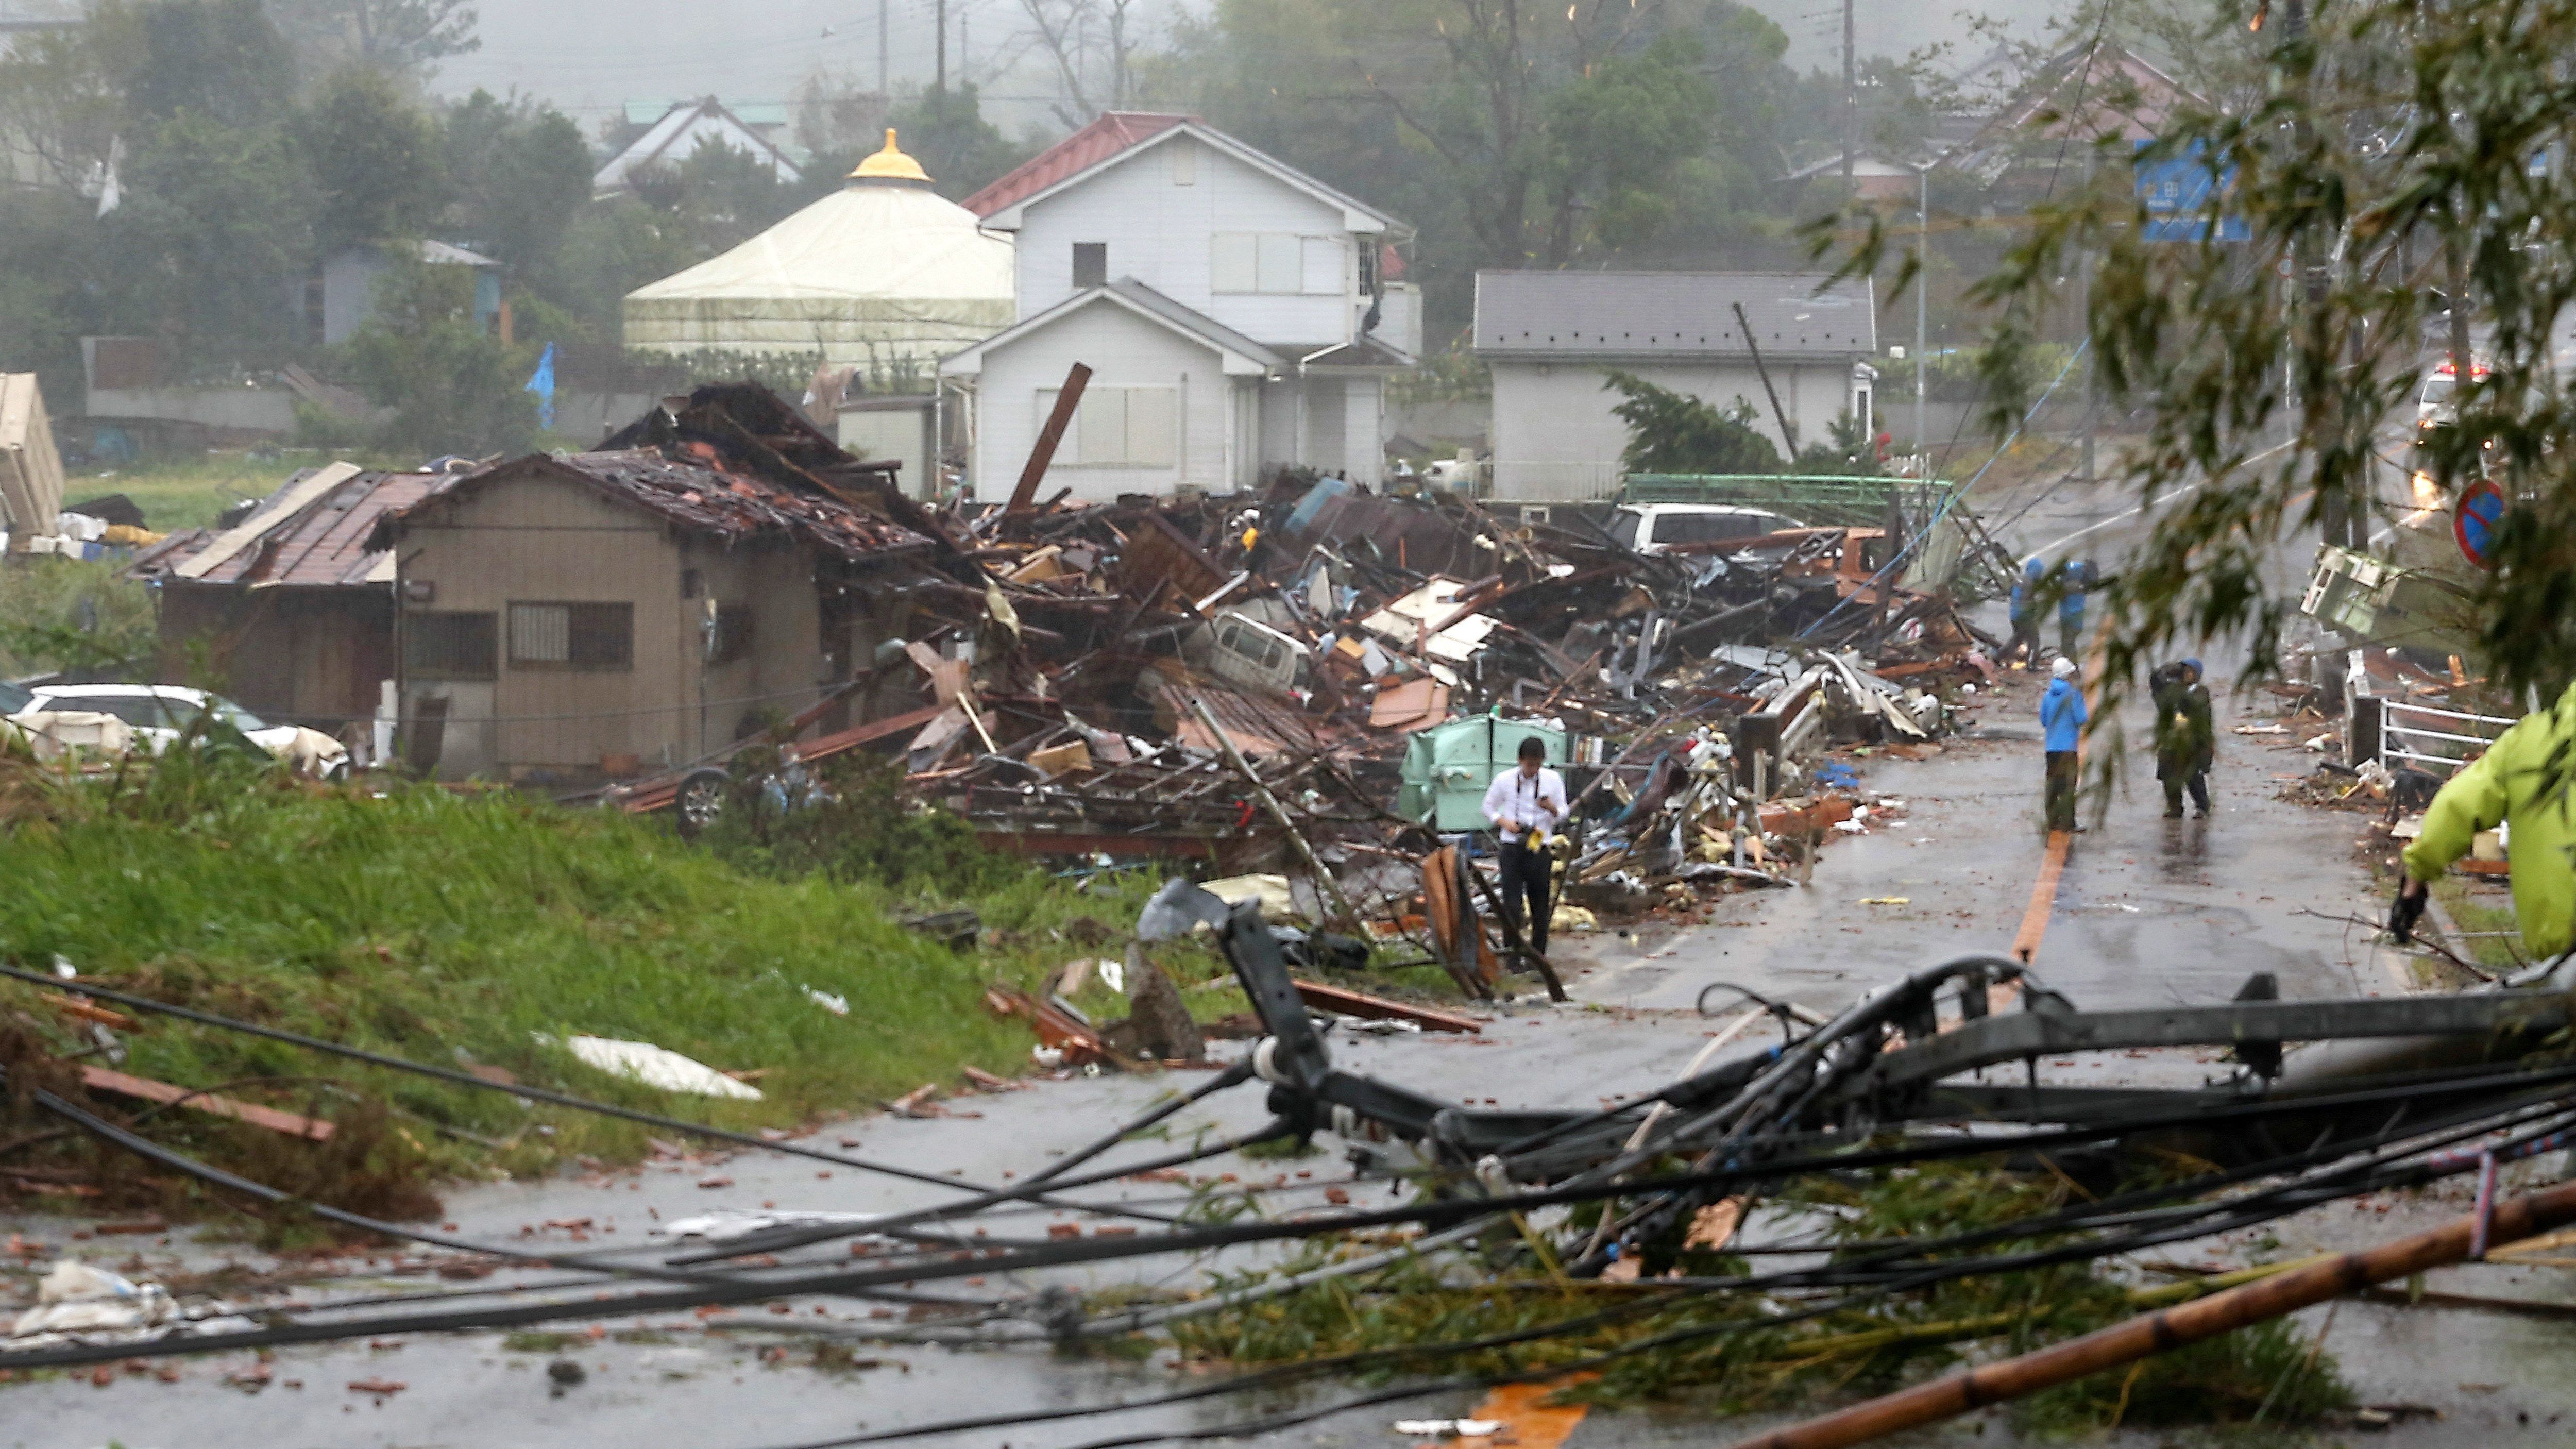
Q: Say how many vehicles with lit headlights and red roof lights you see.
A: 1